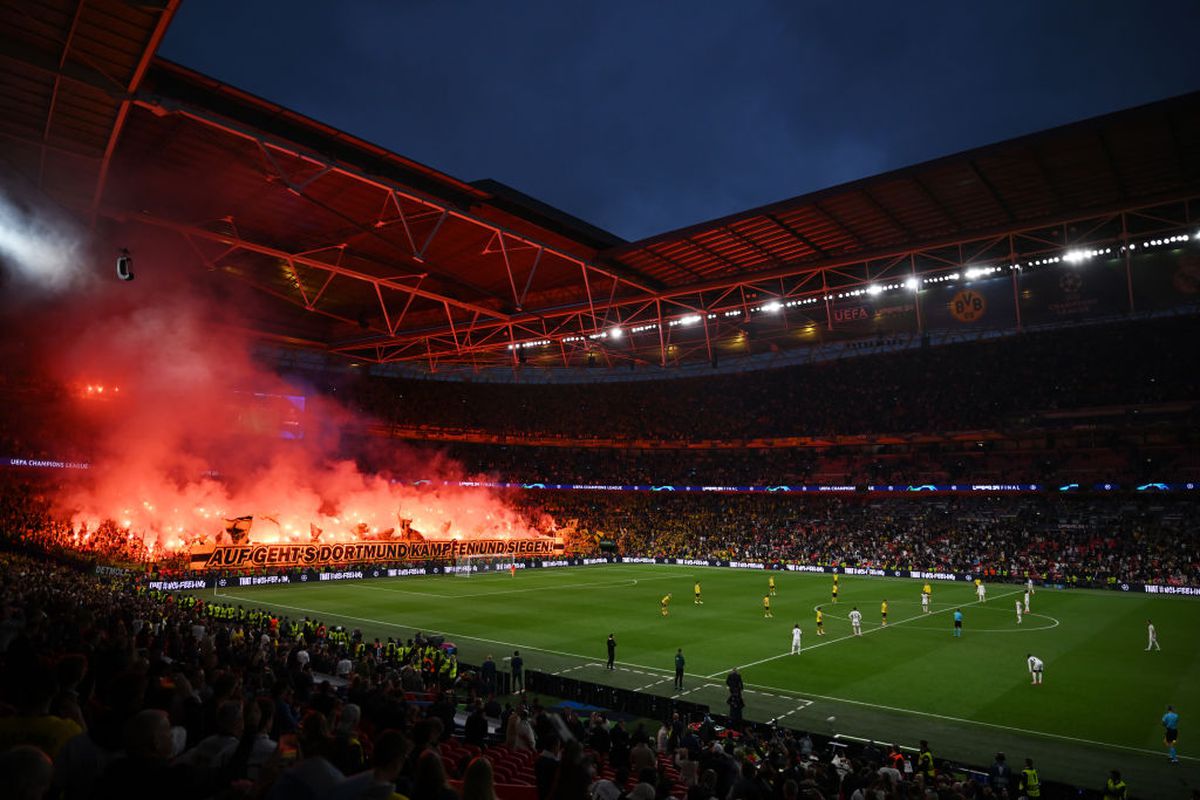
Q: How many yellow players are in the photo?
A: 10